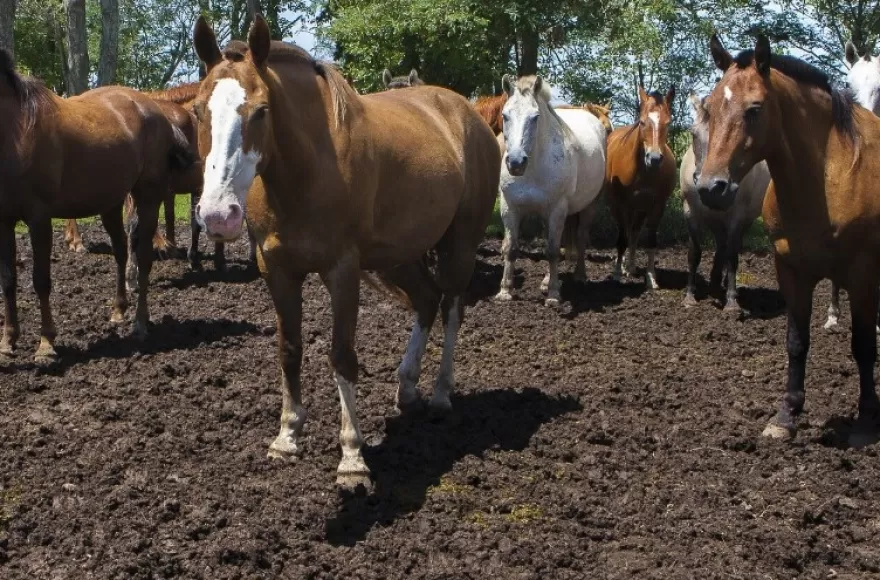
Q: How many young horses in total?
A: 0